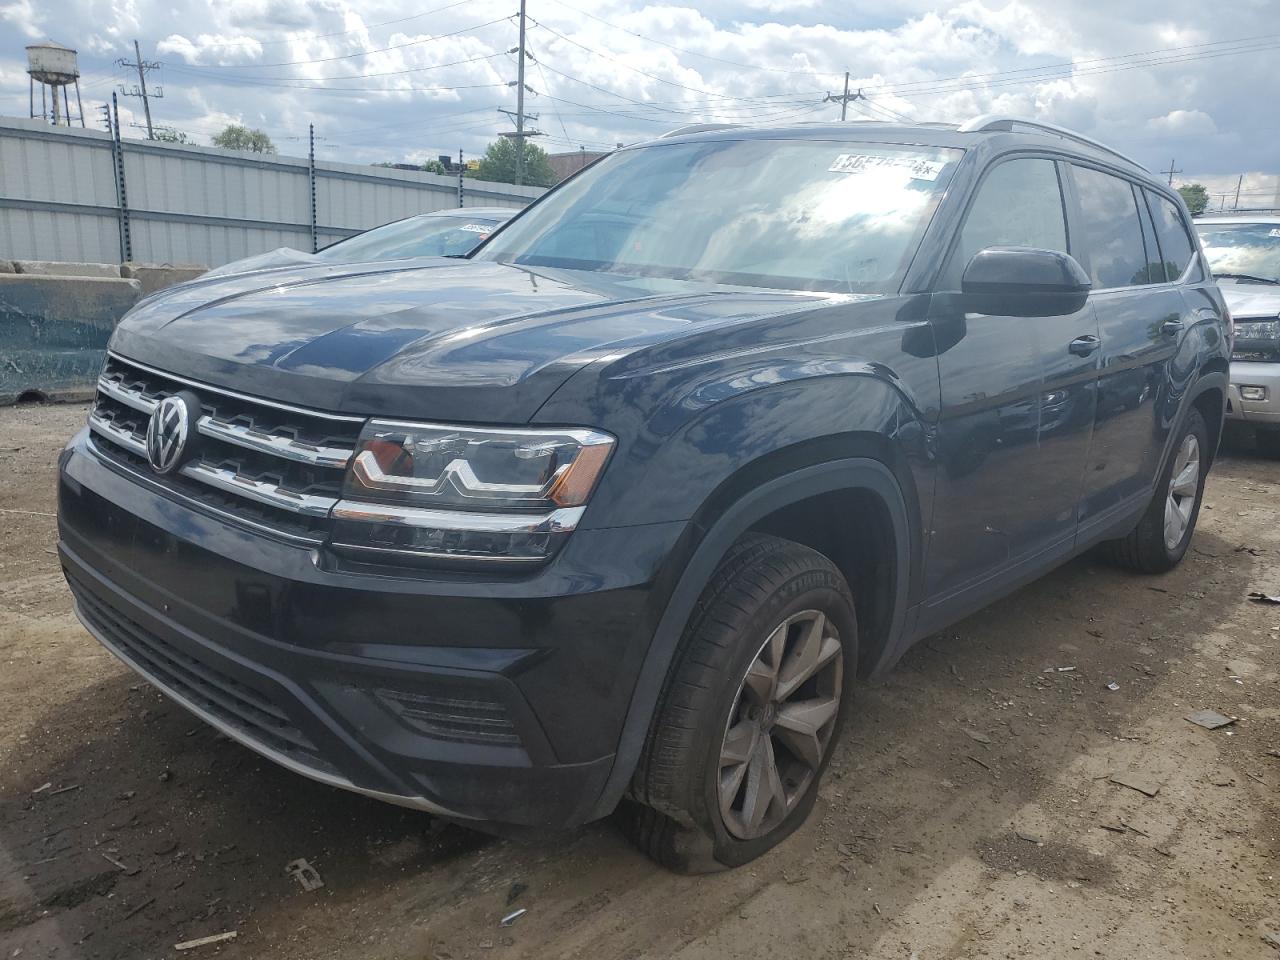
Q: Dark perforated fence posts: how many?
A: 3